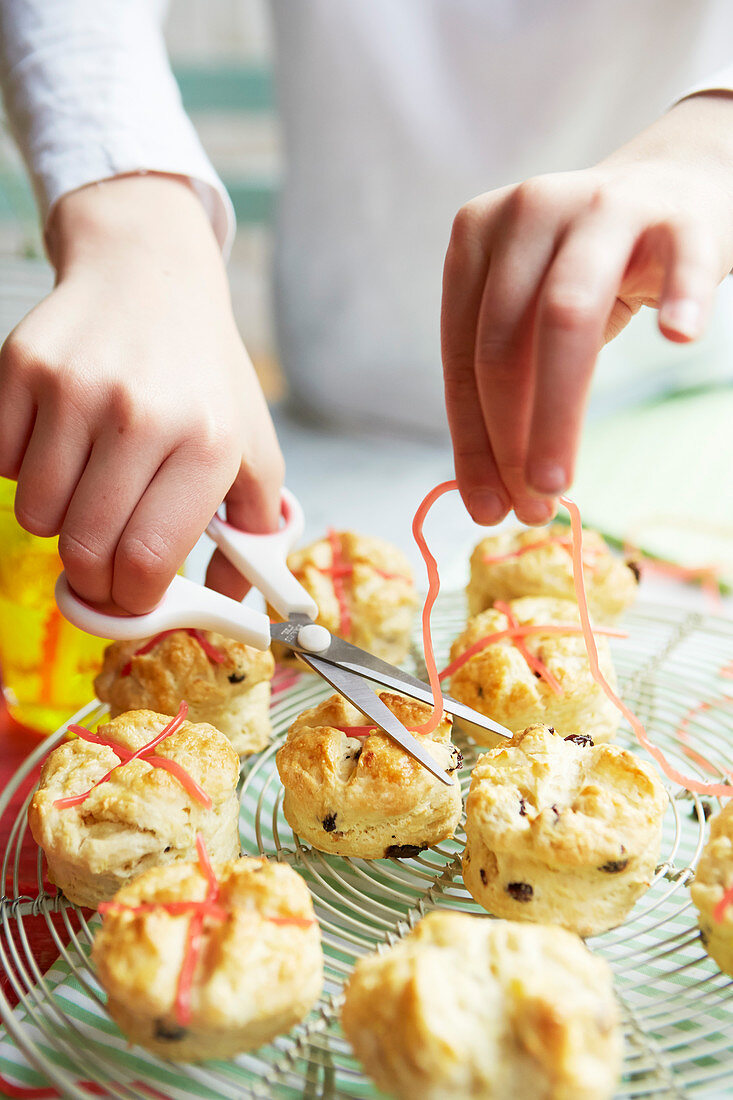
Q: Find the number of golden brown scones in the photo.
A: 10